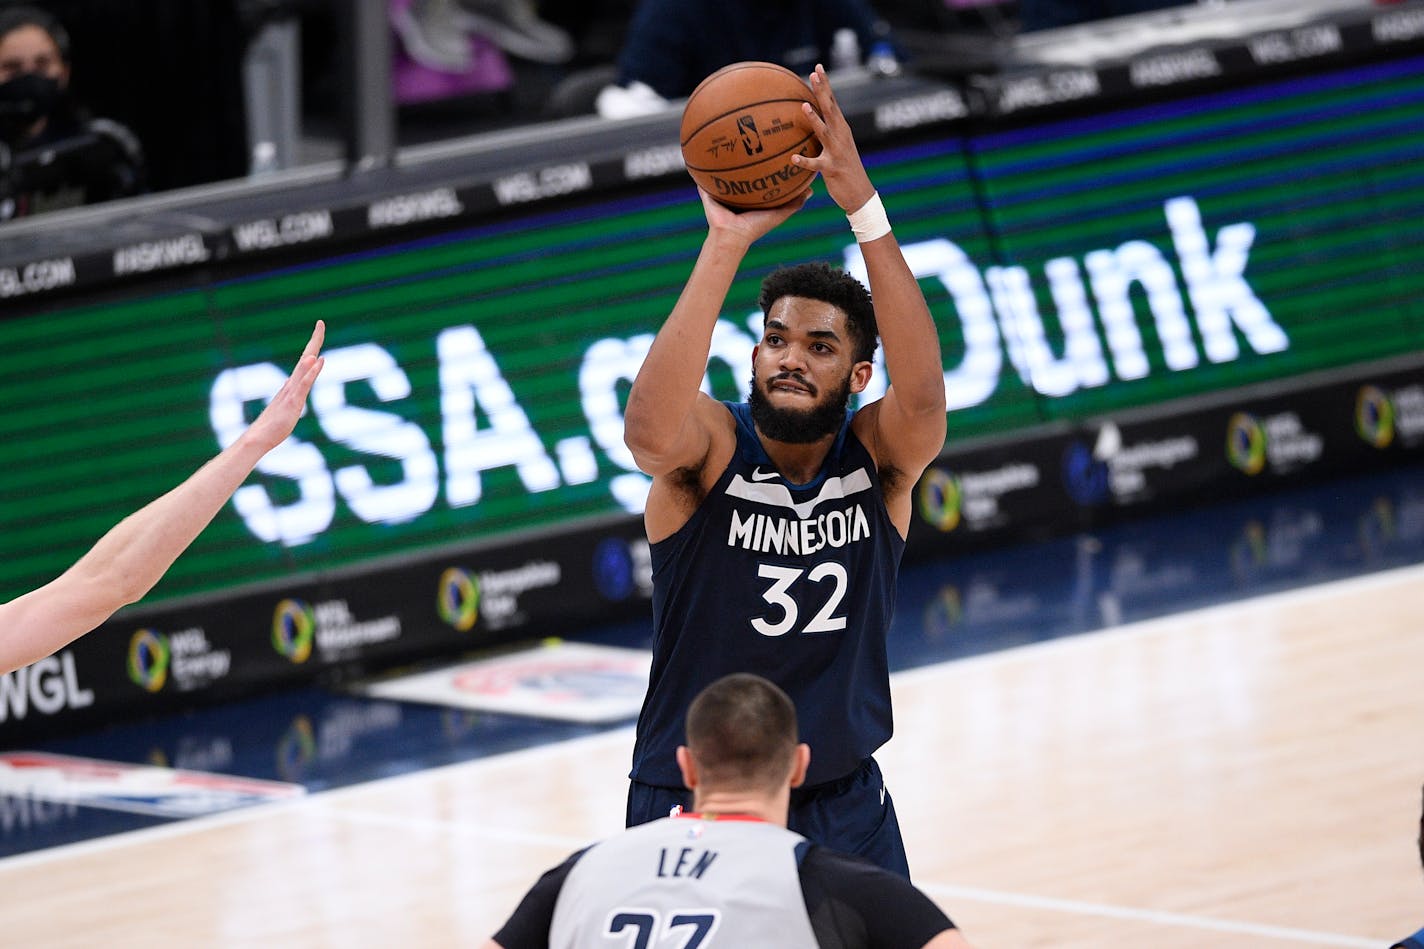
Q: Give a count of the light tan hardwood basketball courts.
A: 1